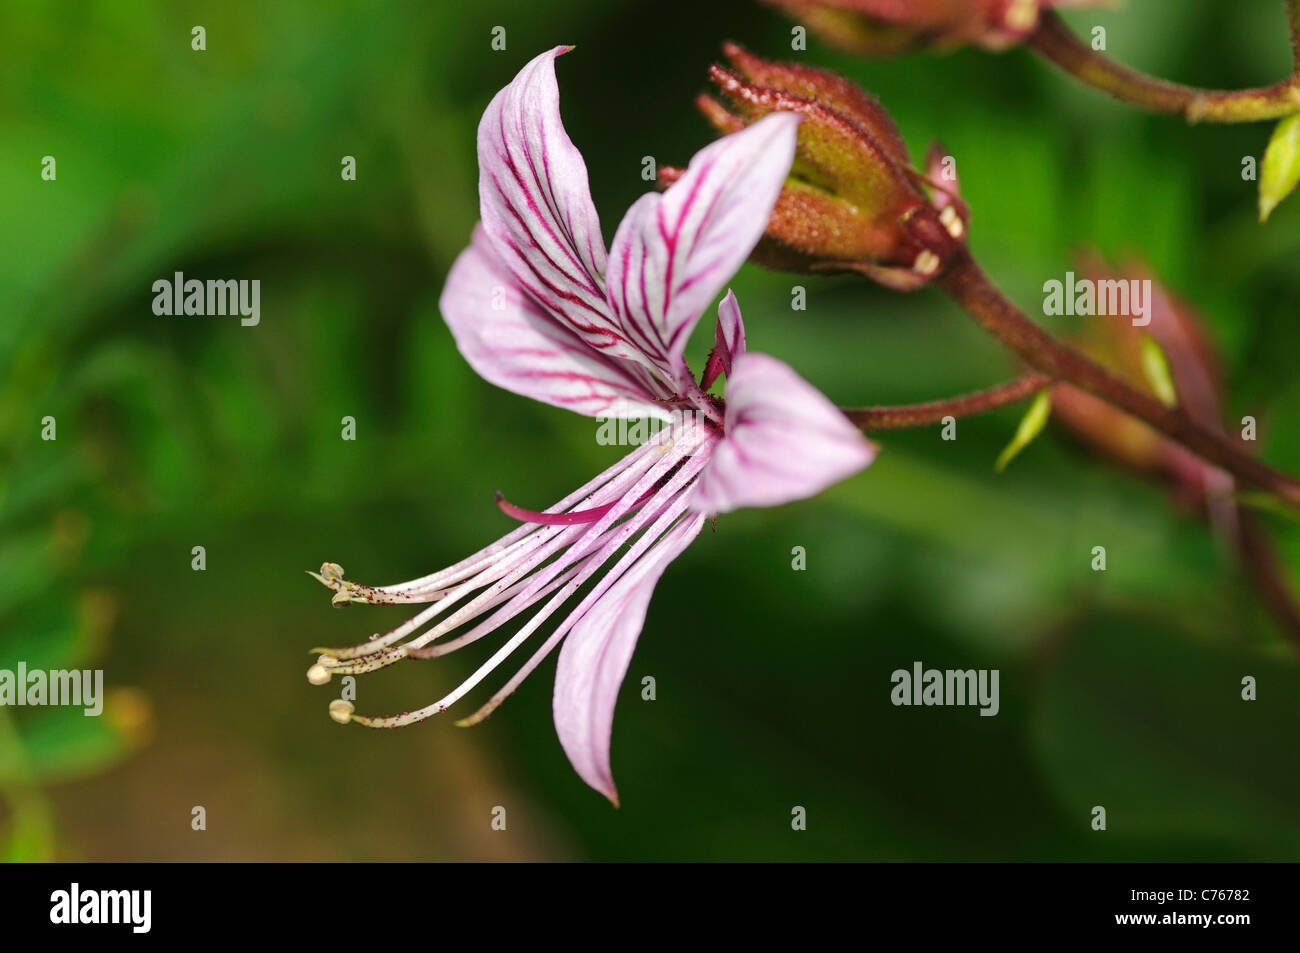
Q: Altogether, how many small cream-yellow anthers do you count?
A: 5